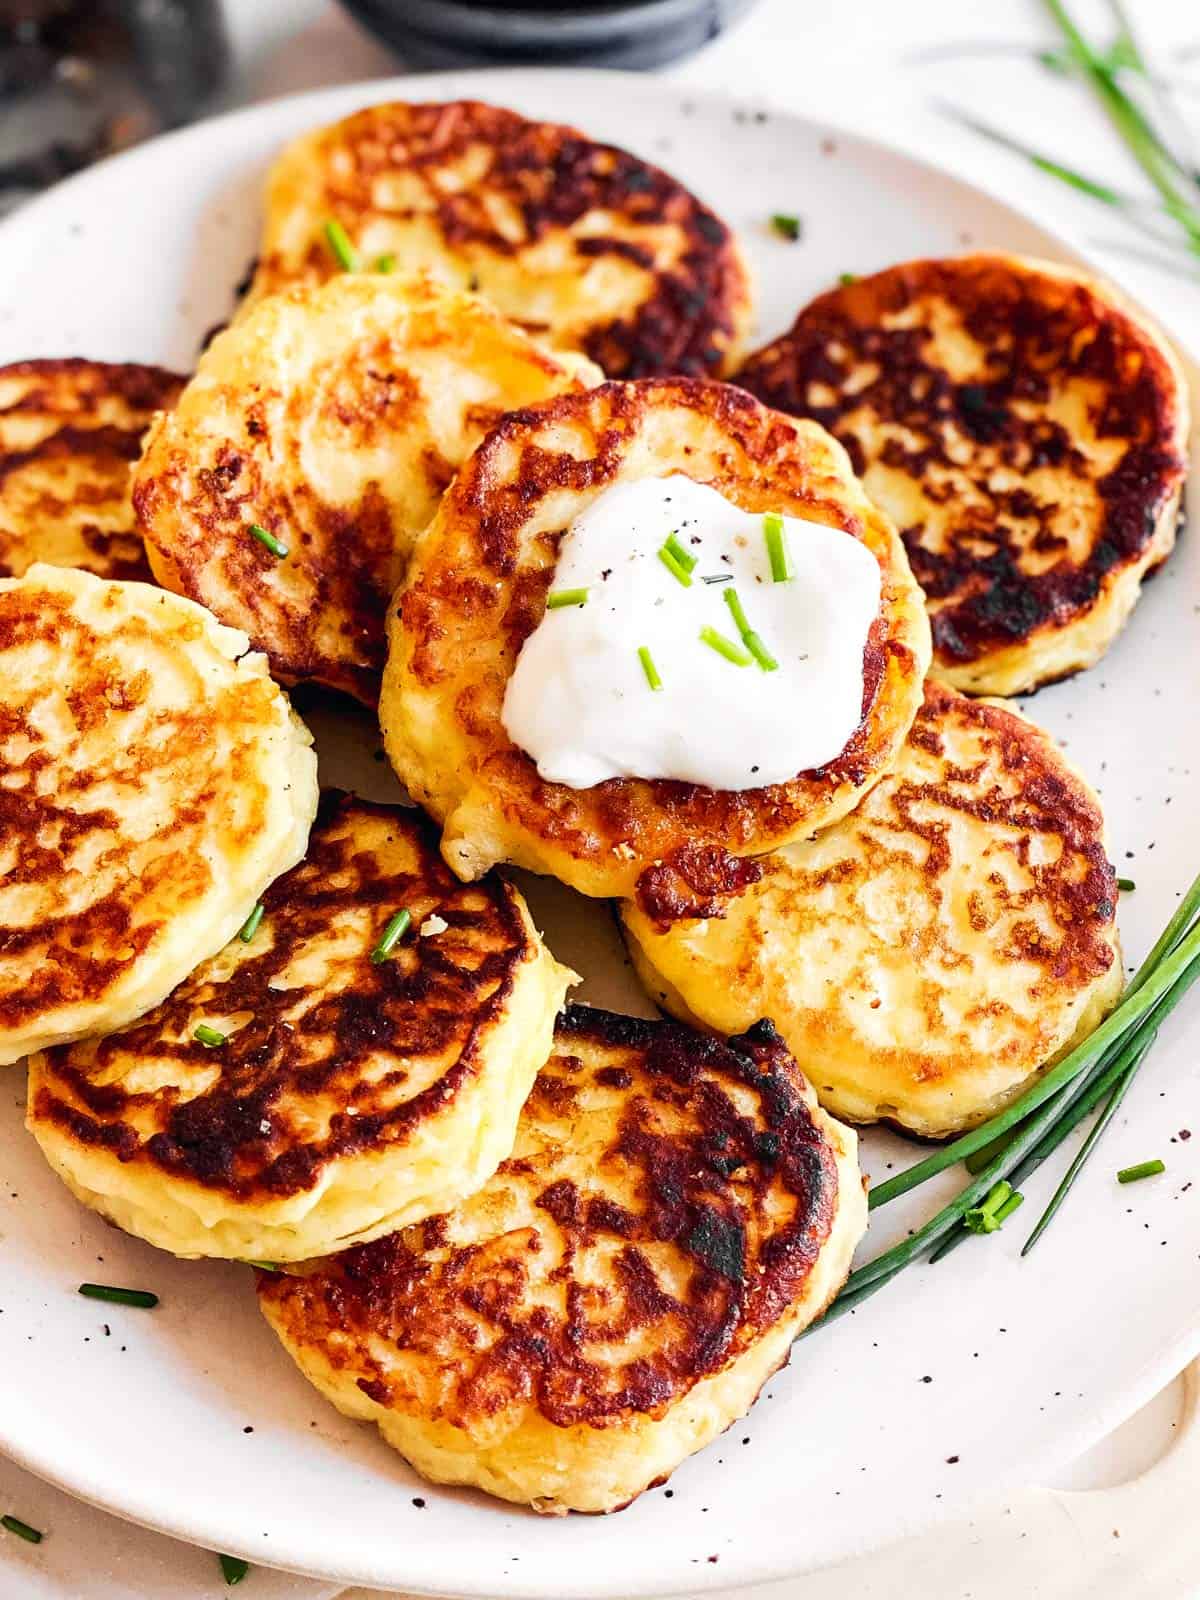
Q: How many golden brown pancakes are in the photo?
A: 9